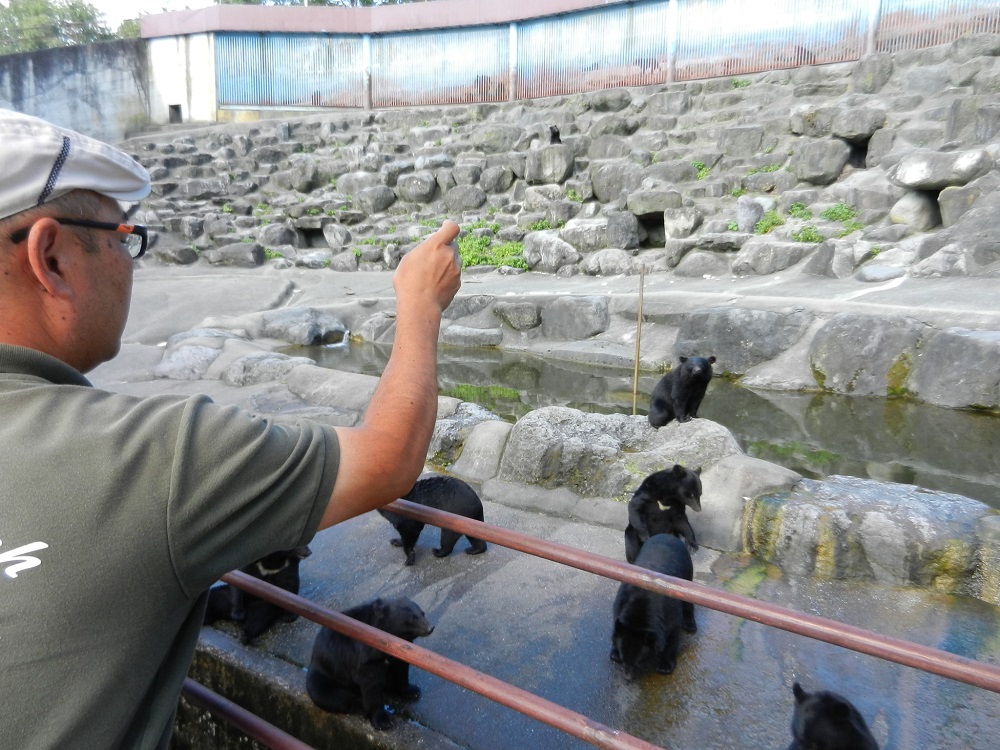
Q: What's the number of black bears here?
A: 7